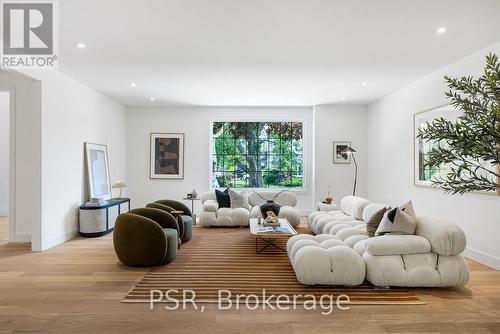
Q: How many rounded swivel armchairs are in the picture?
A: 2